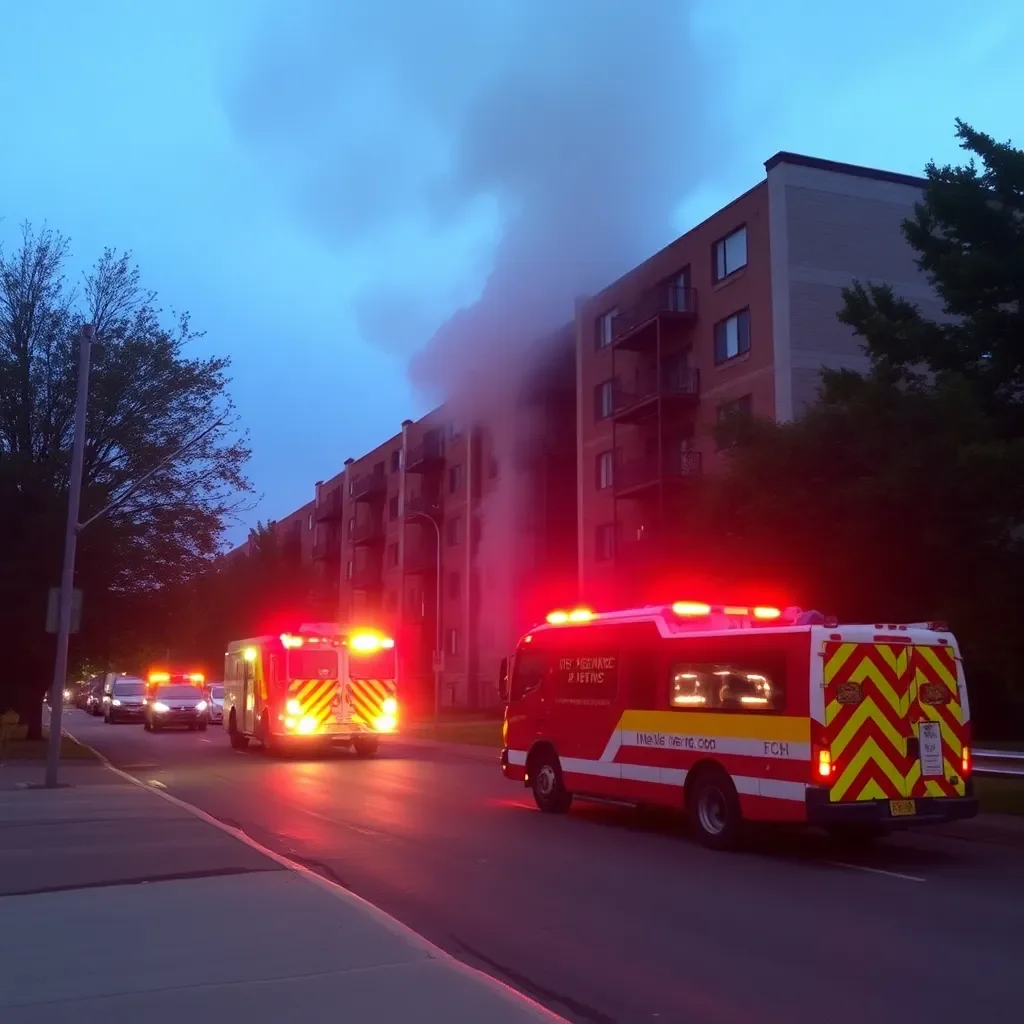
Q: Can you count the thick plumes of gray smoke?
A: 1